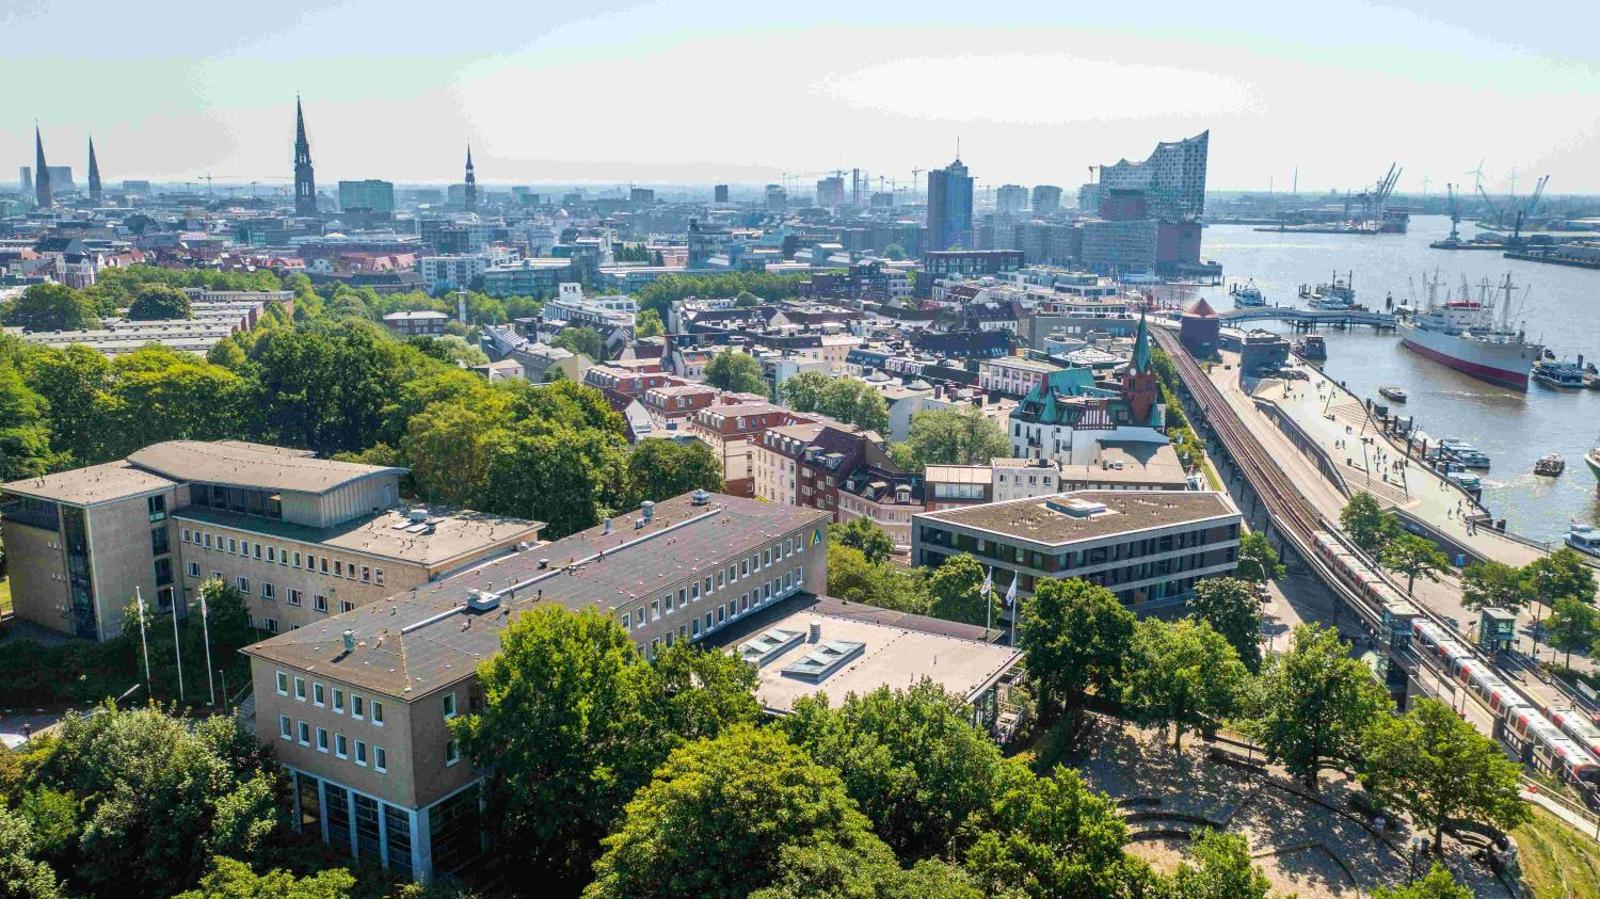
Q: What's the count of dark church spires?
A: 4